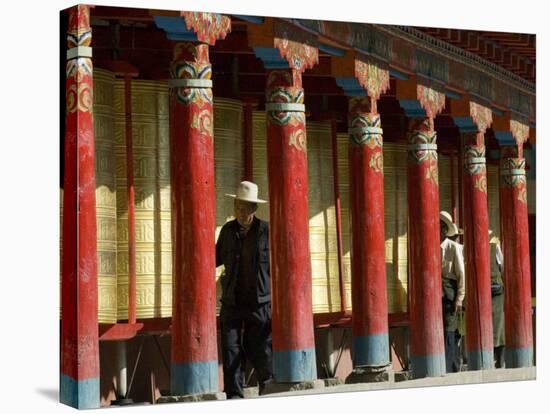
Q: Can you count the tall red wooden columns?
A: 7